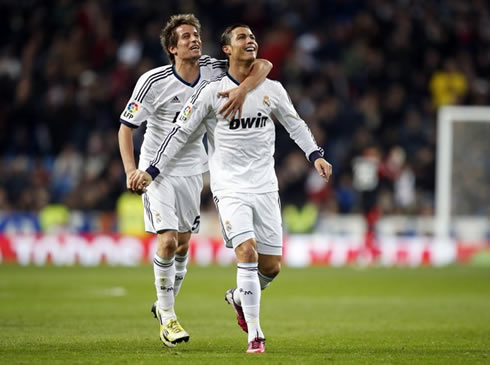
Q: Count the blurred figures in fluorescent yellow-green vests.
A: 3